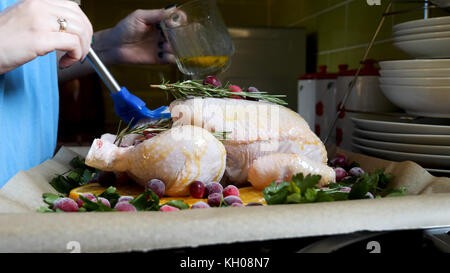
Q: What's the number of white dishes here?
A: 12